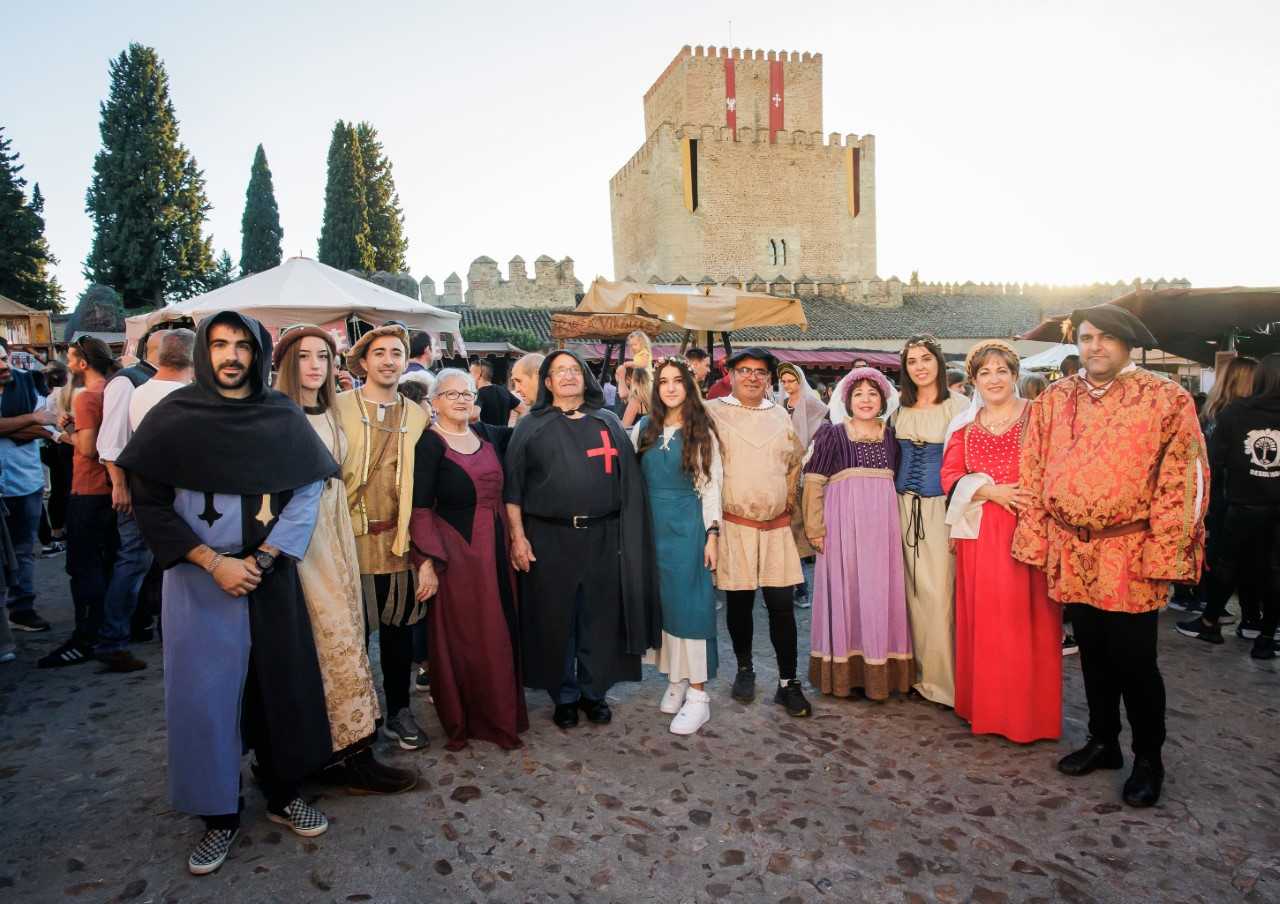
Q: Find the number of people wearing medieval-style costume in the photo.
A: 12